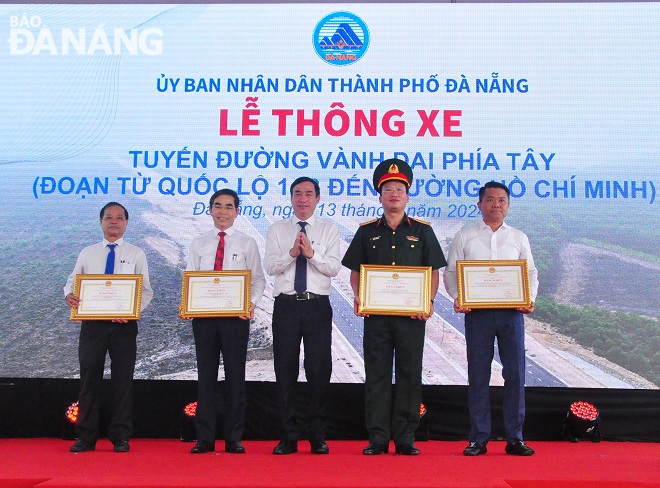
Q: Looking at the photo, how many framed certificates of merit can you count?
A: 4